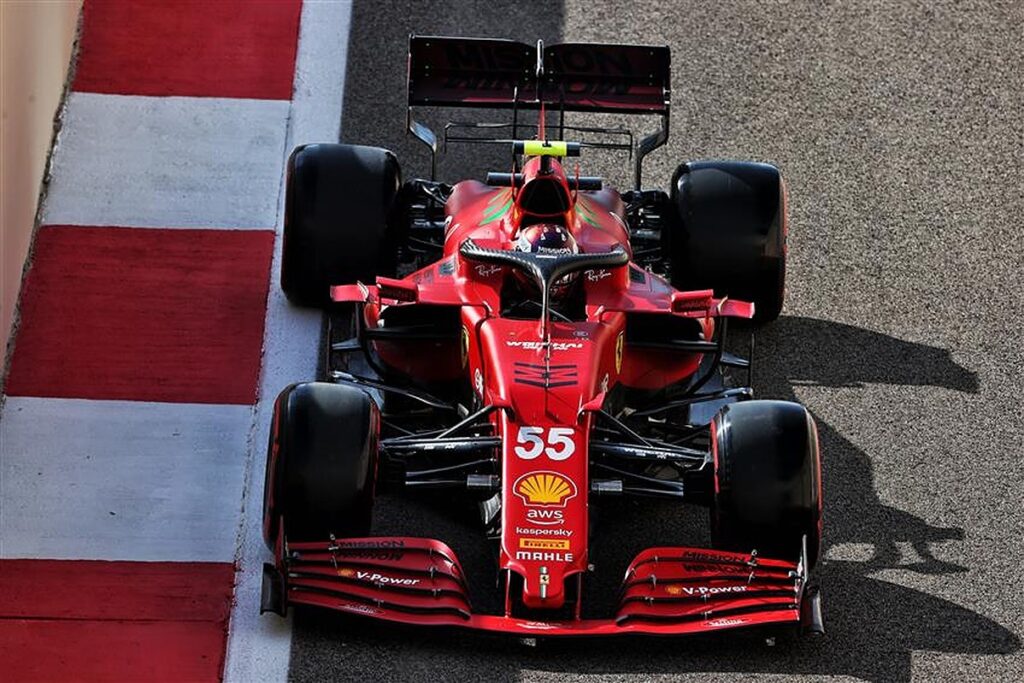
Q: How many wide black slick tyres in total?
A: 4